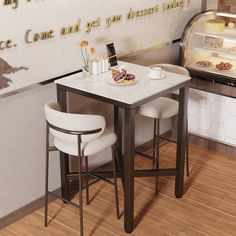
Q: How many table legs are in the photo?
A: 4